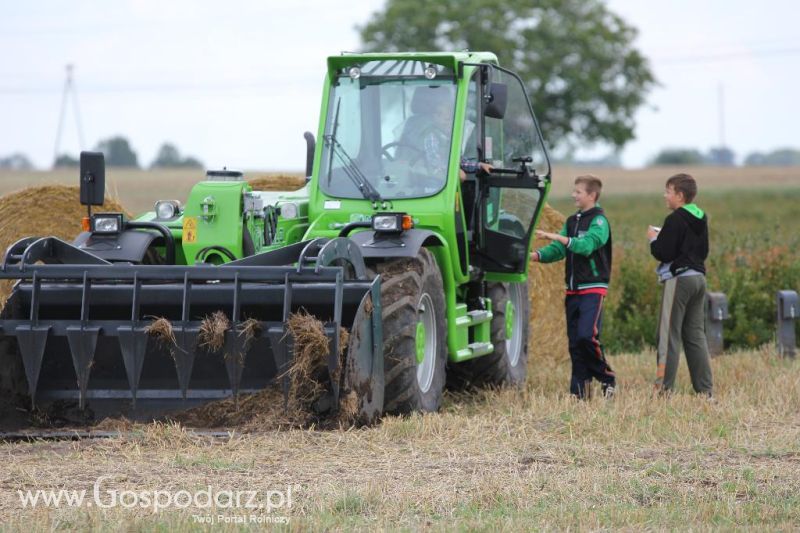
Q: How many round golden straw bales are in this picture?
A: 3